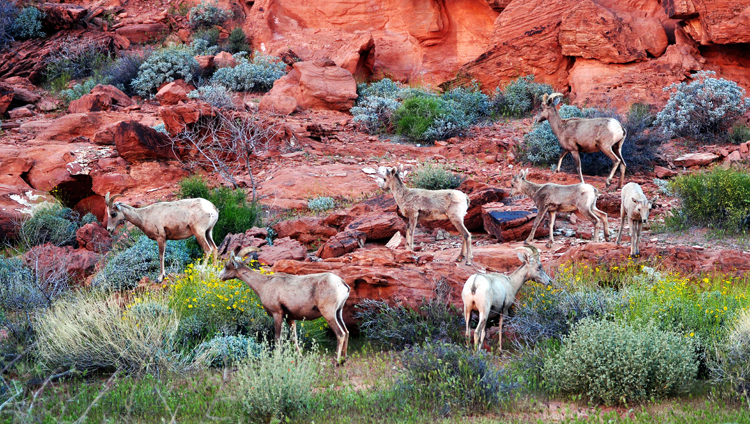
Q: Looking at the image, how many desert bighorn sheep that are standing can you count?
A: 7